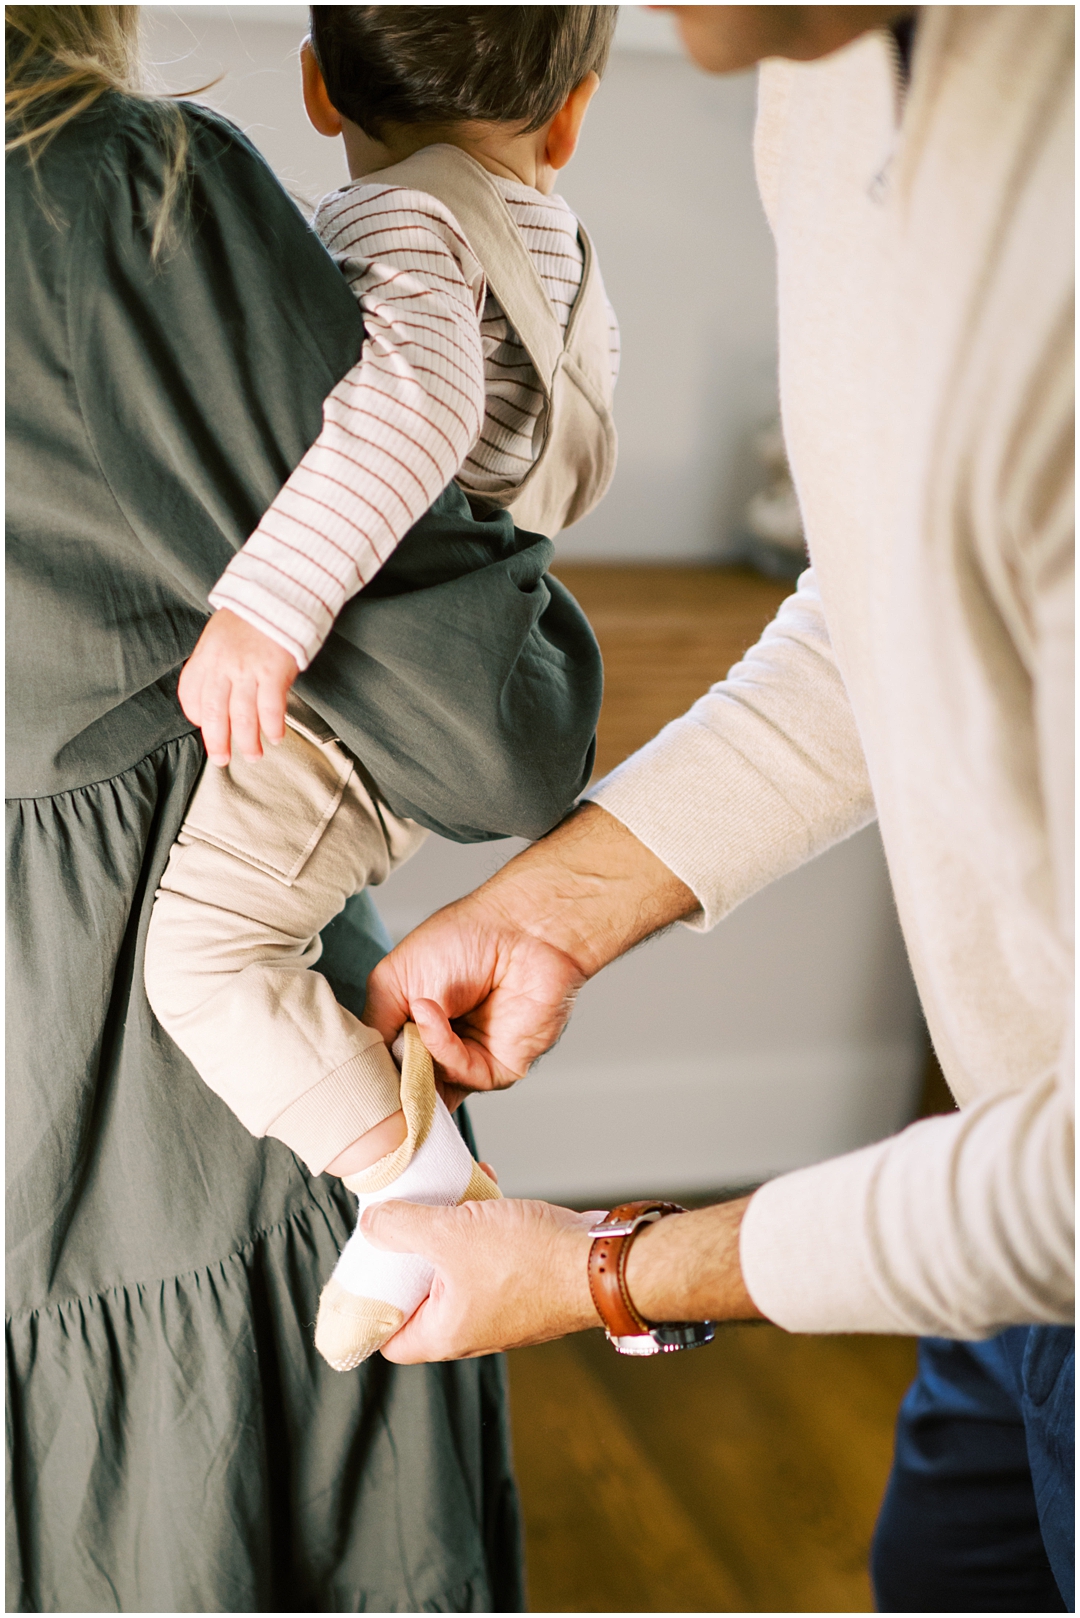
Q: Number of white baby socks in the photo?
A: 1